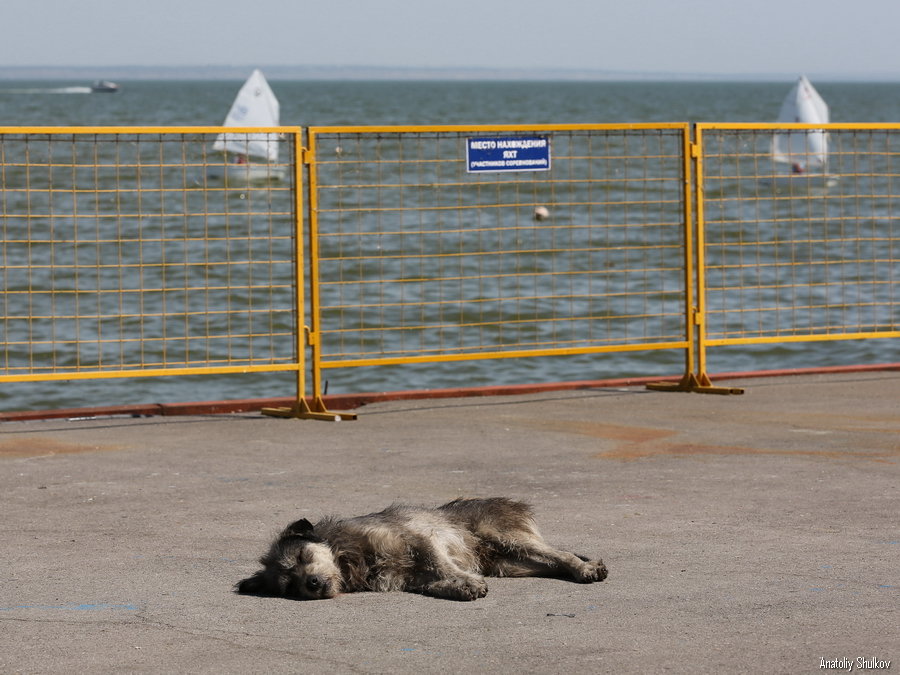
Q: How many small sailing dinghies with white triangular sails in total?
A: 2